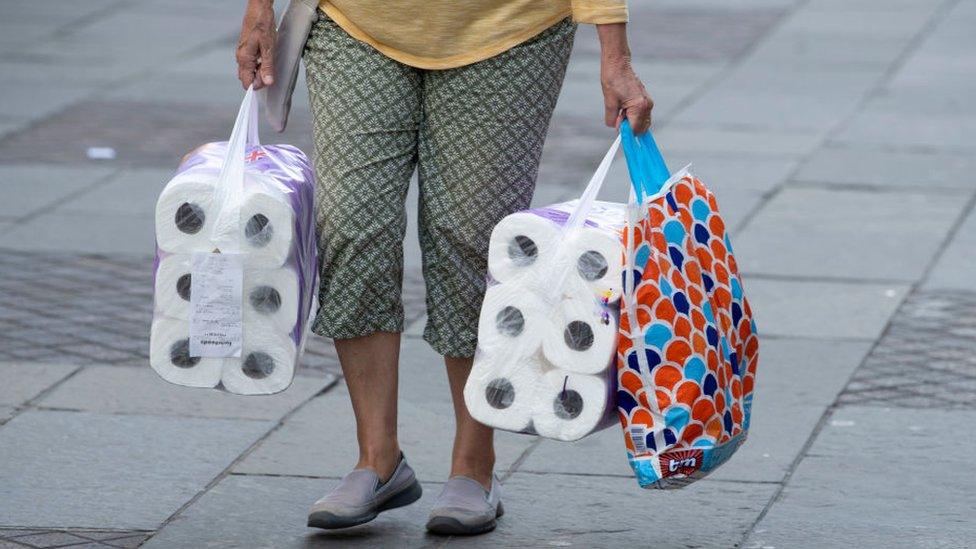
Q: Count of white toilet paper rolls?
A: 12